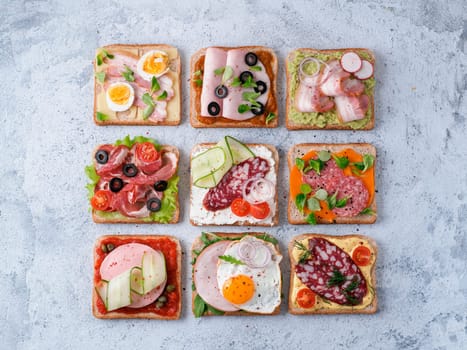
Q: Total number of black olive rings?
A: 11